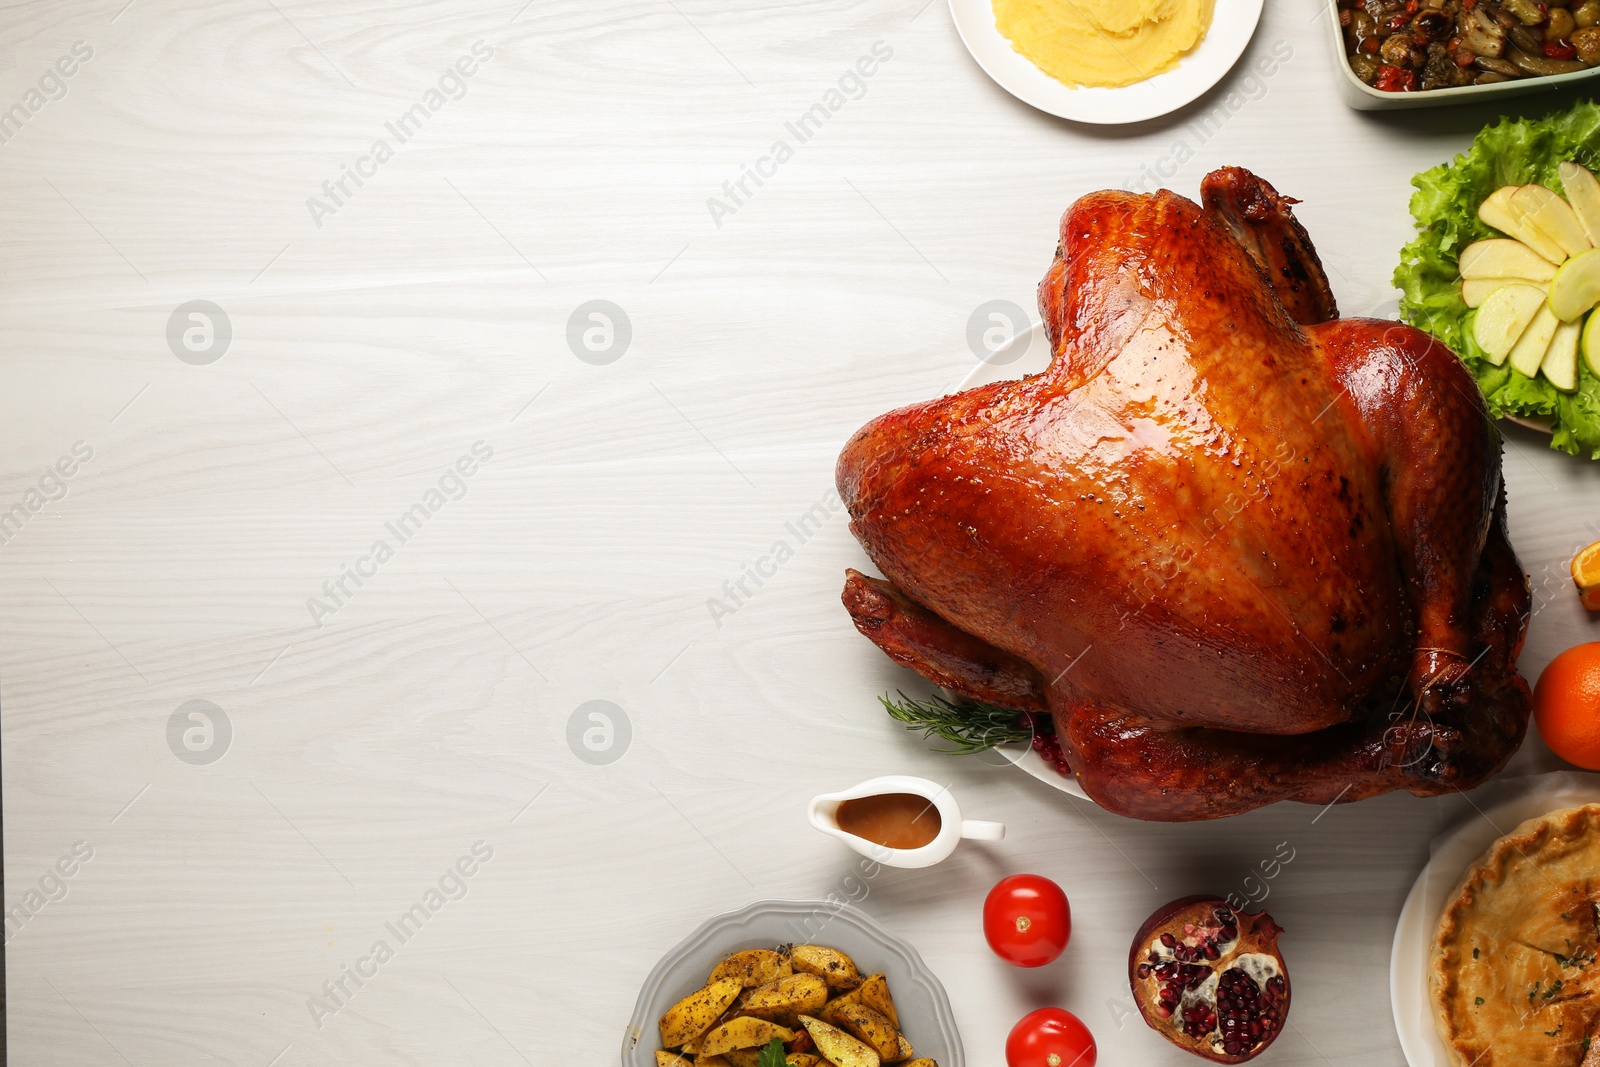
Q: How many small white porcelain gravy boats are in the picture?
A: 1